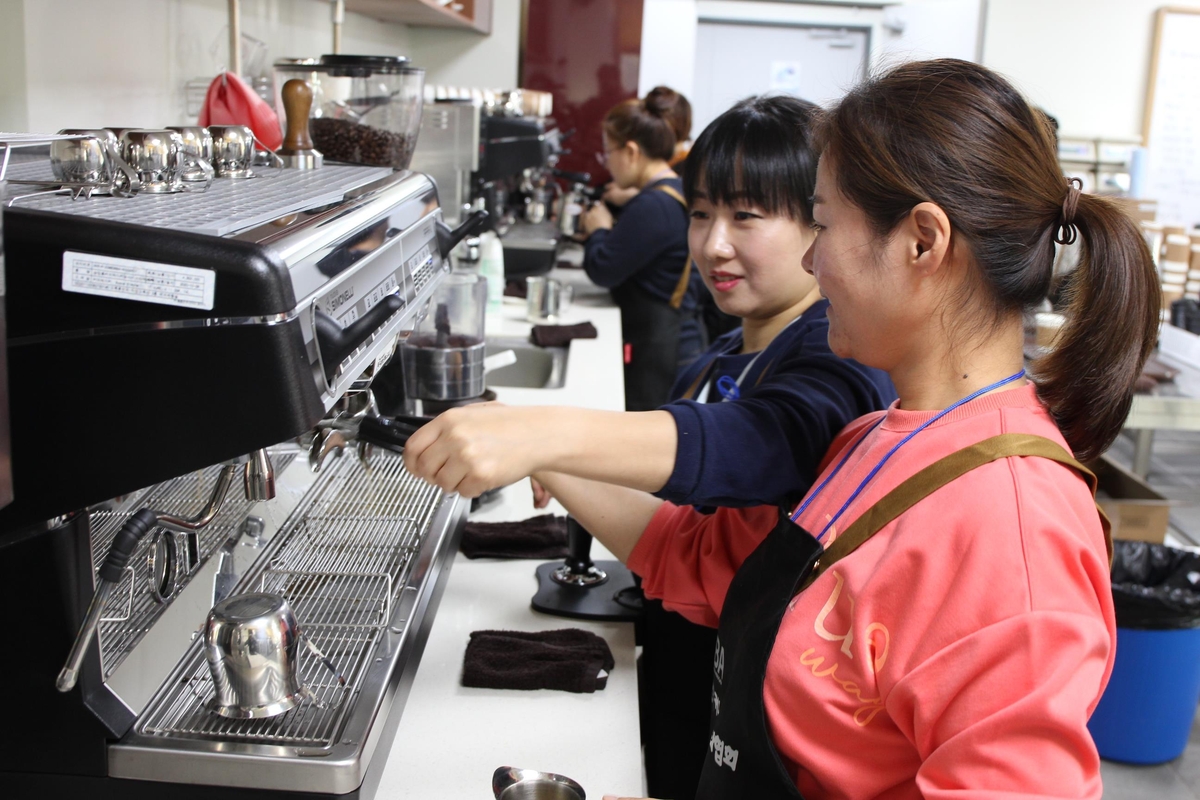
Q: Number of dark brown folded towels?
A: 3